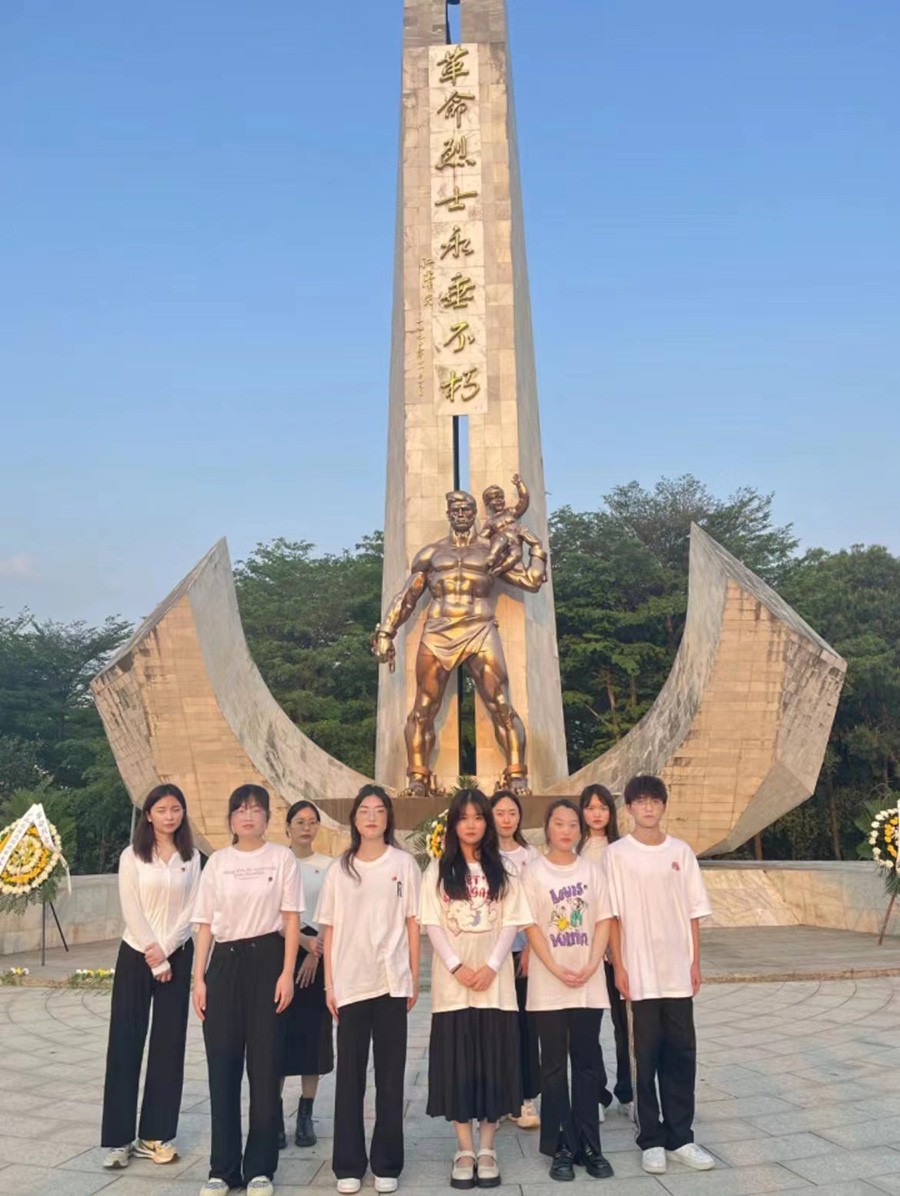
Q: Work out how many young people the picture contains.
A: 9